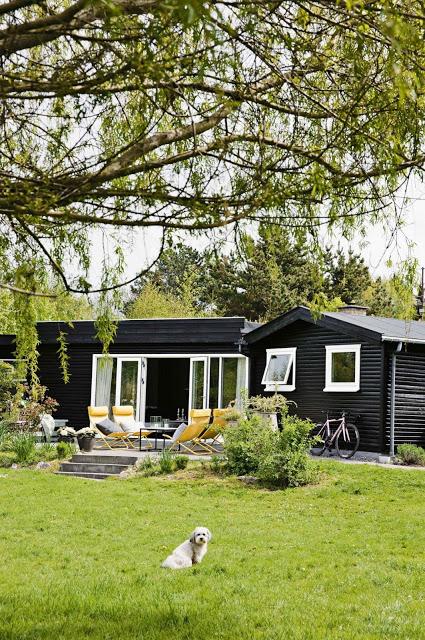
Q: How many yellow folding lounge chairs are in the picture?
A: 4